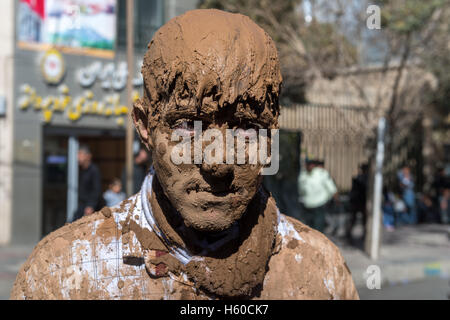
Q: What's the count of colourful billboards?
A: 1